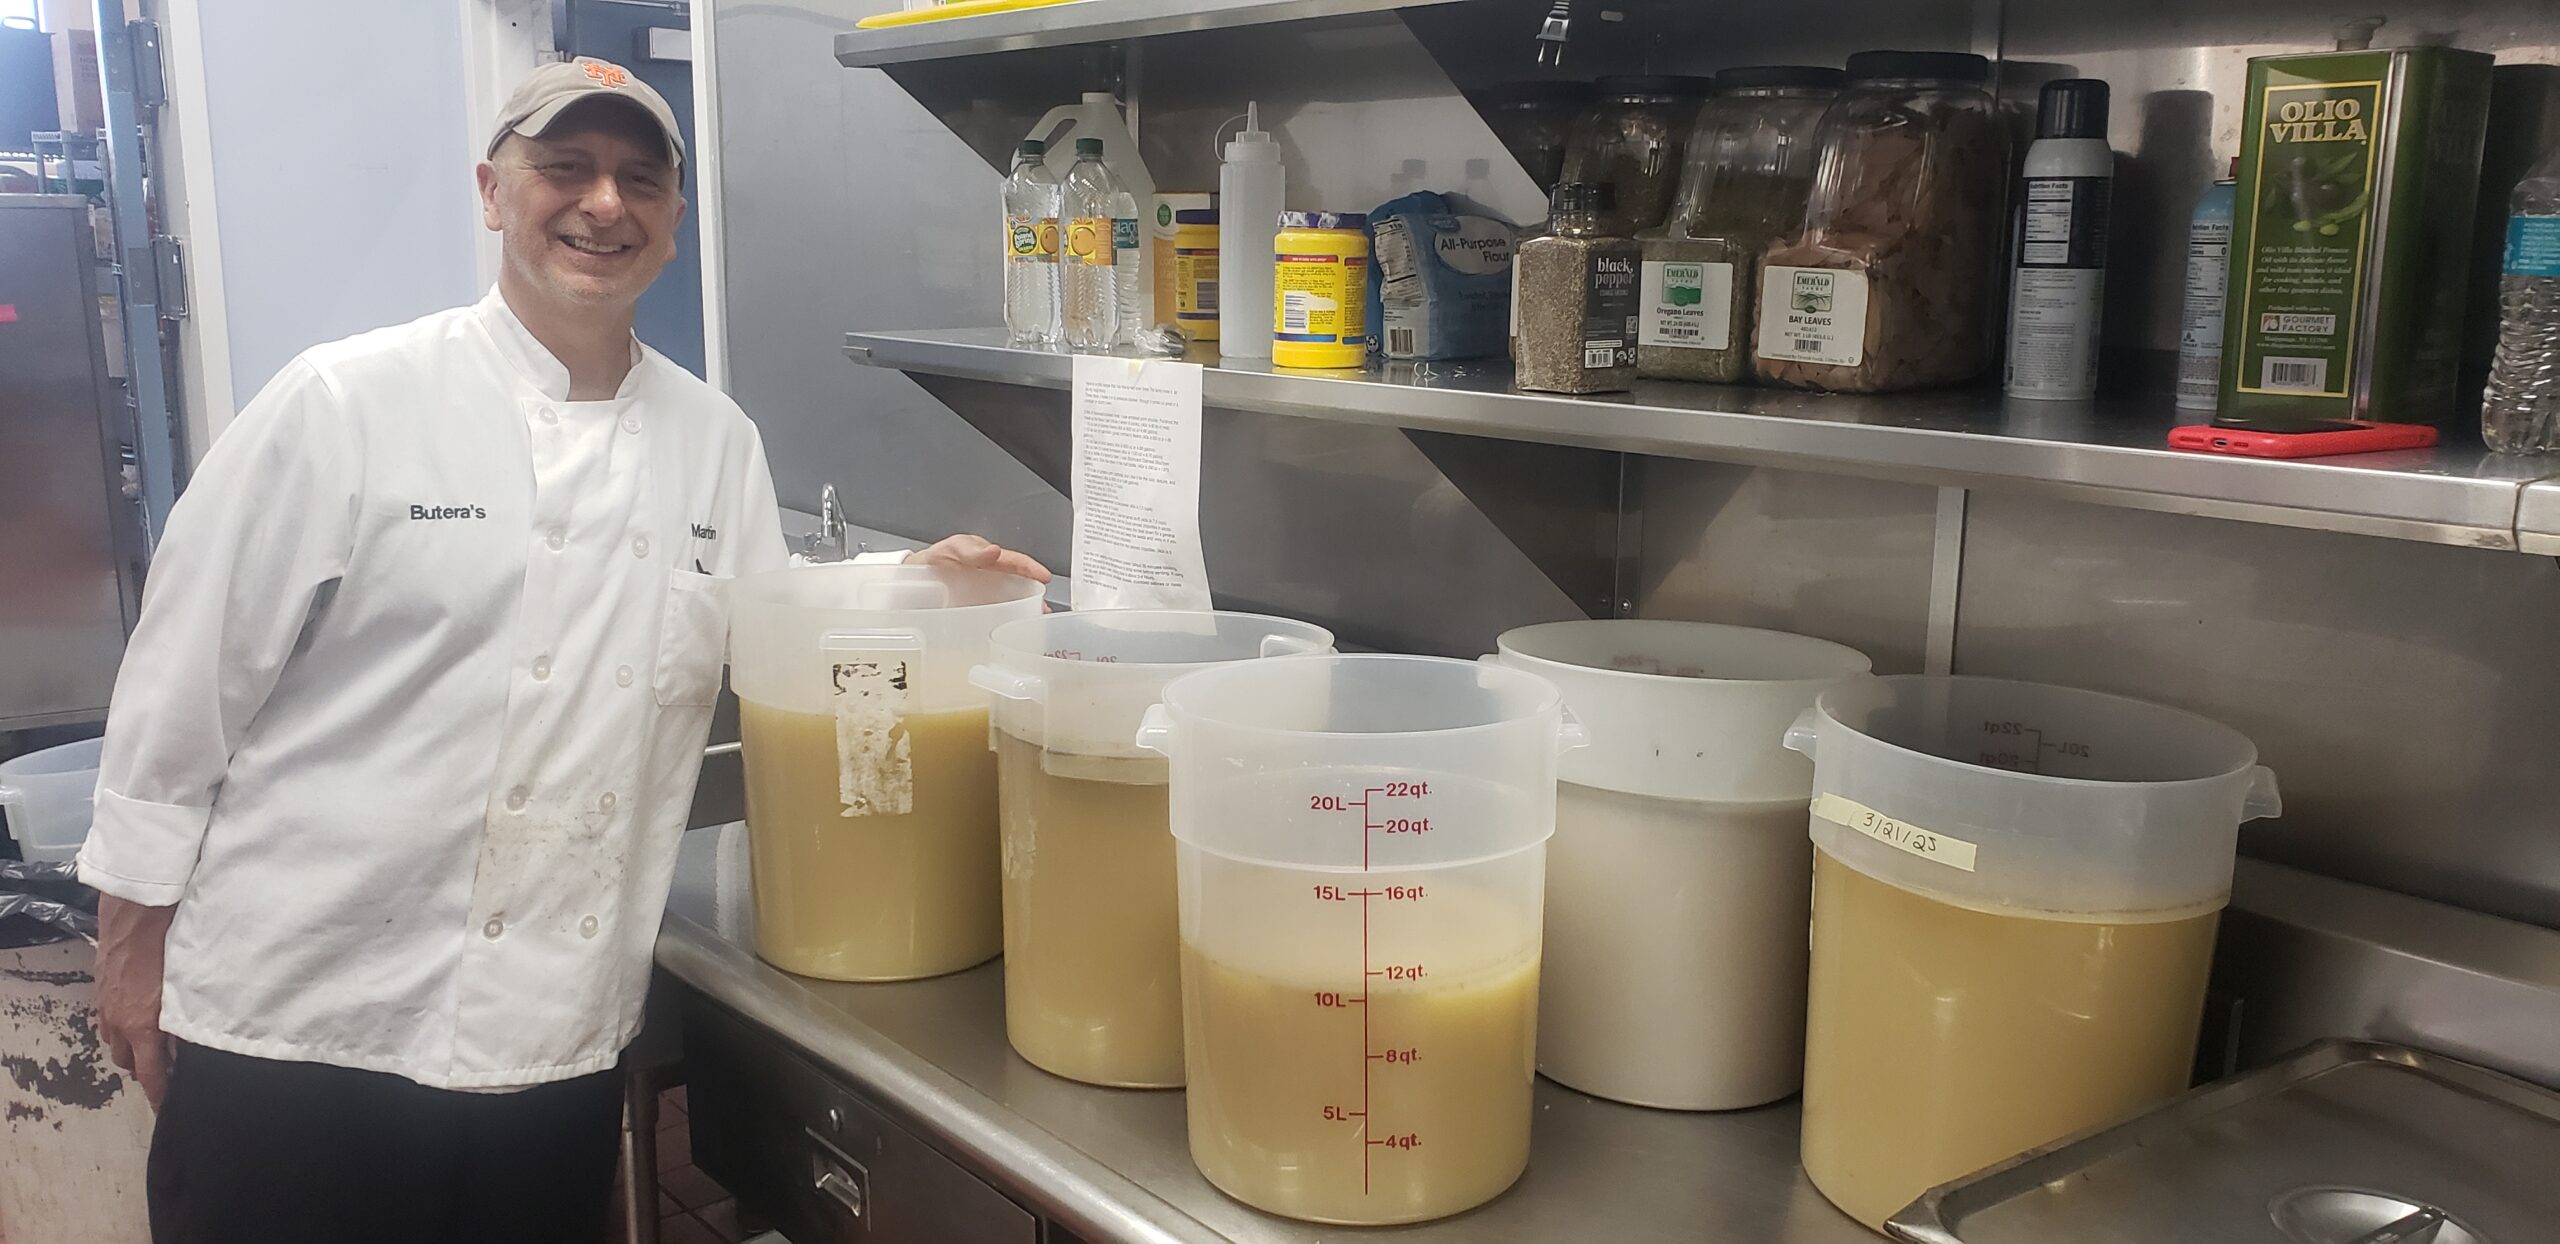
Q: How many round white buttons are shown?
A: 10